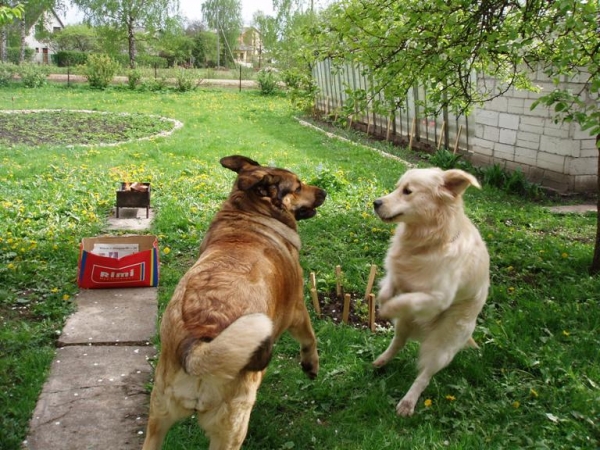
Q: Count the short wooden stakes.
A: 6